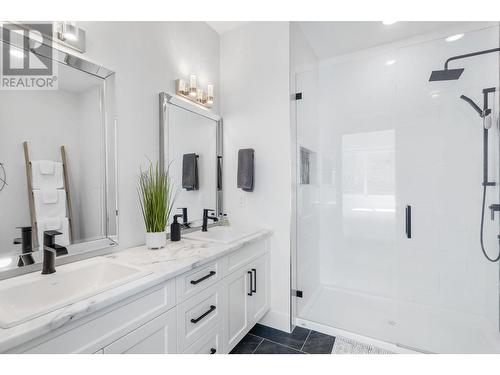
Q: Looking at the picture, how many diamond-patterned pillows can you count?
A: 0